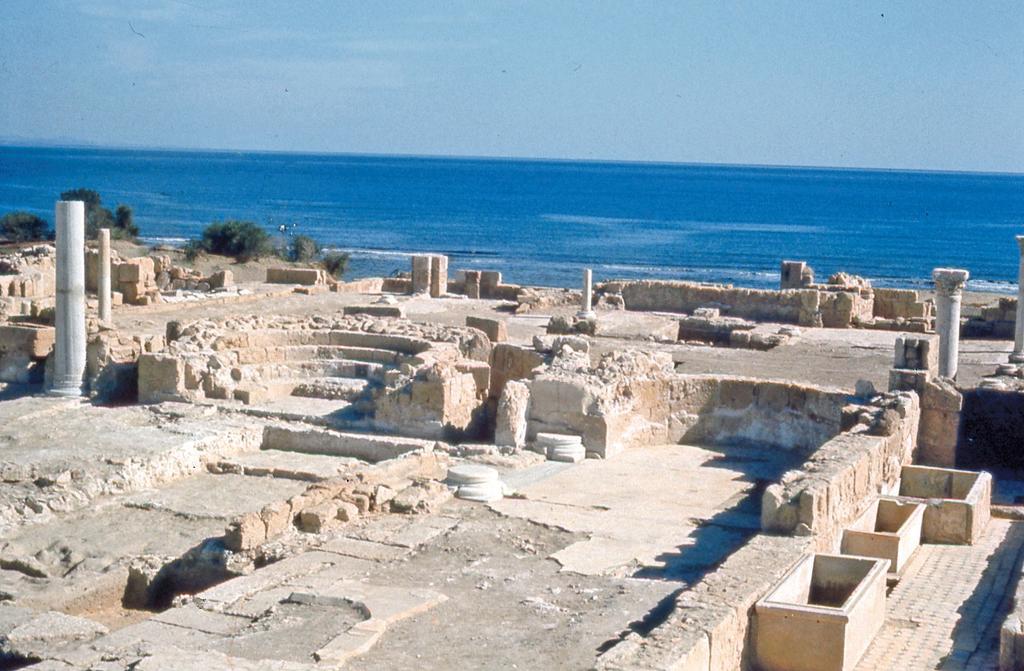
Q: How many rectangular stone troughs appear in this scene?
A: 3